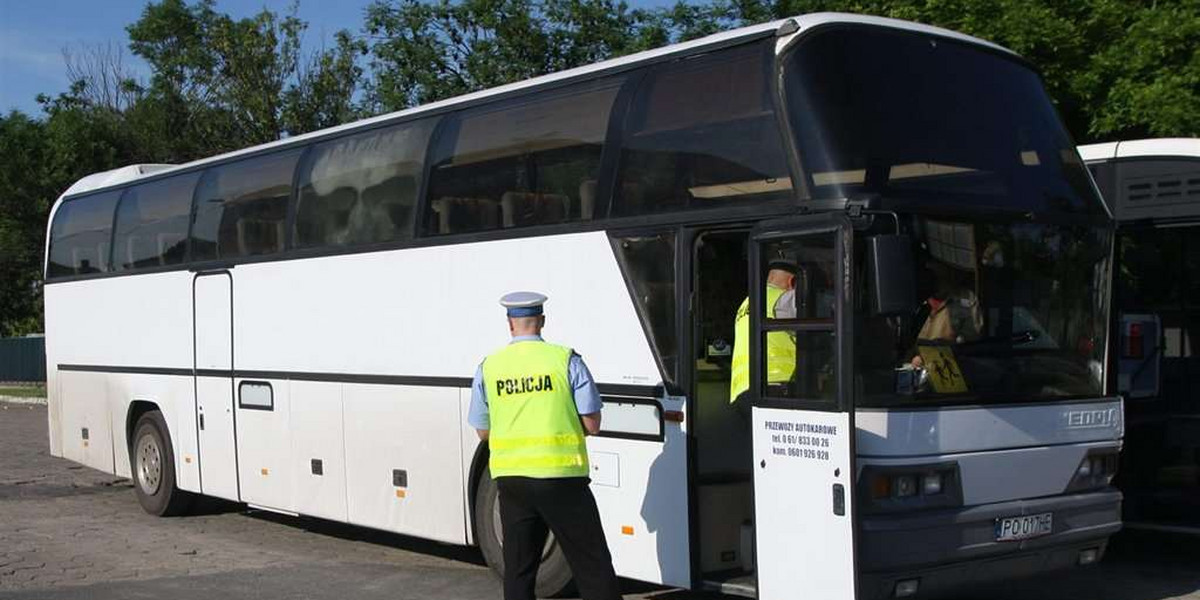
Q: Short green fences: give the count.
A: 1